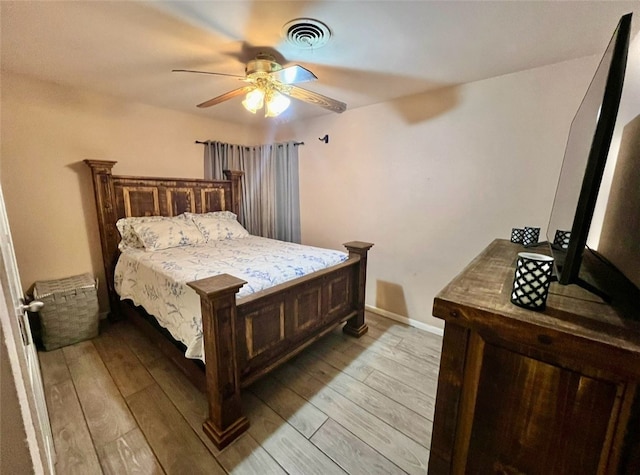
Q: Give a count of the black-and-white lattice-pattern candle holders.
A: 3